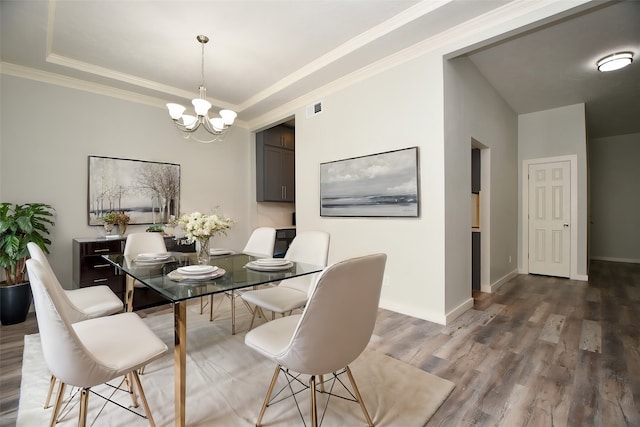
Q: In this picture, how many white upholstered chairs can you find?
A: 6